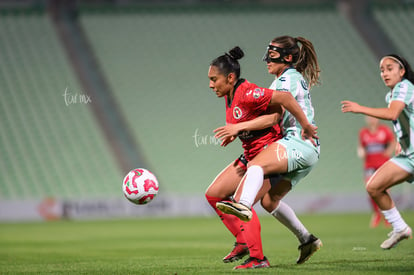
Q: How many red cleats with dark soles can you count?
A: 2